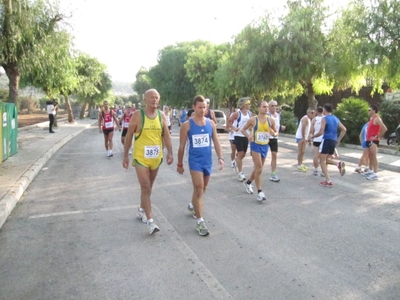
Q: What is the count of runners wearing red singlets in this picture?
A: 3